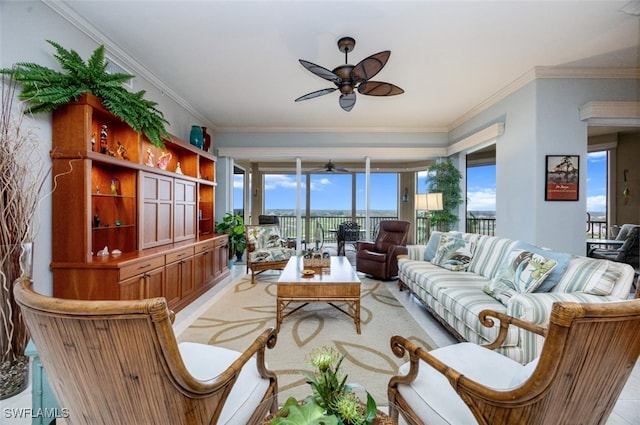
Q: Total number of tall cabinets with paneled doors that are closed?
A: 2